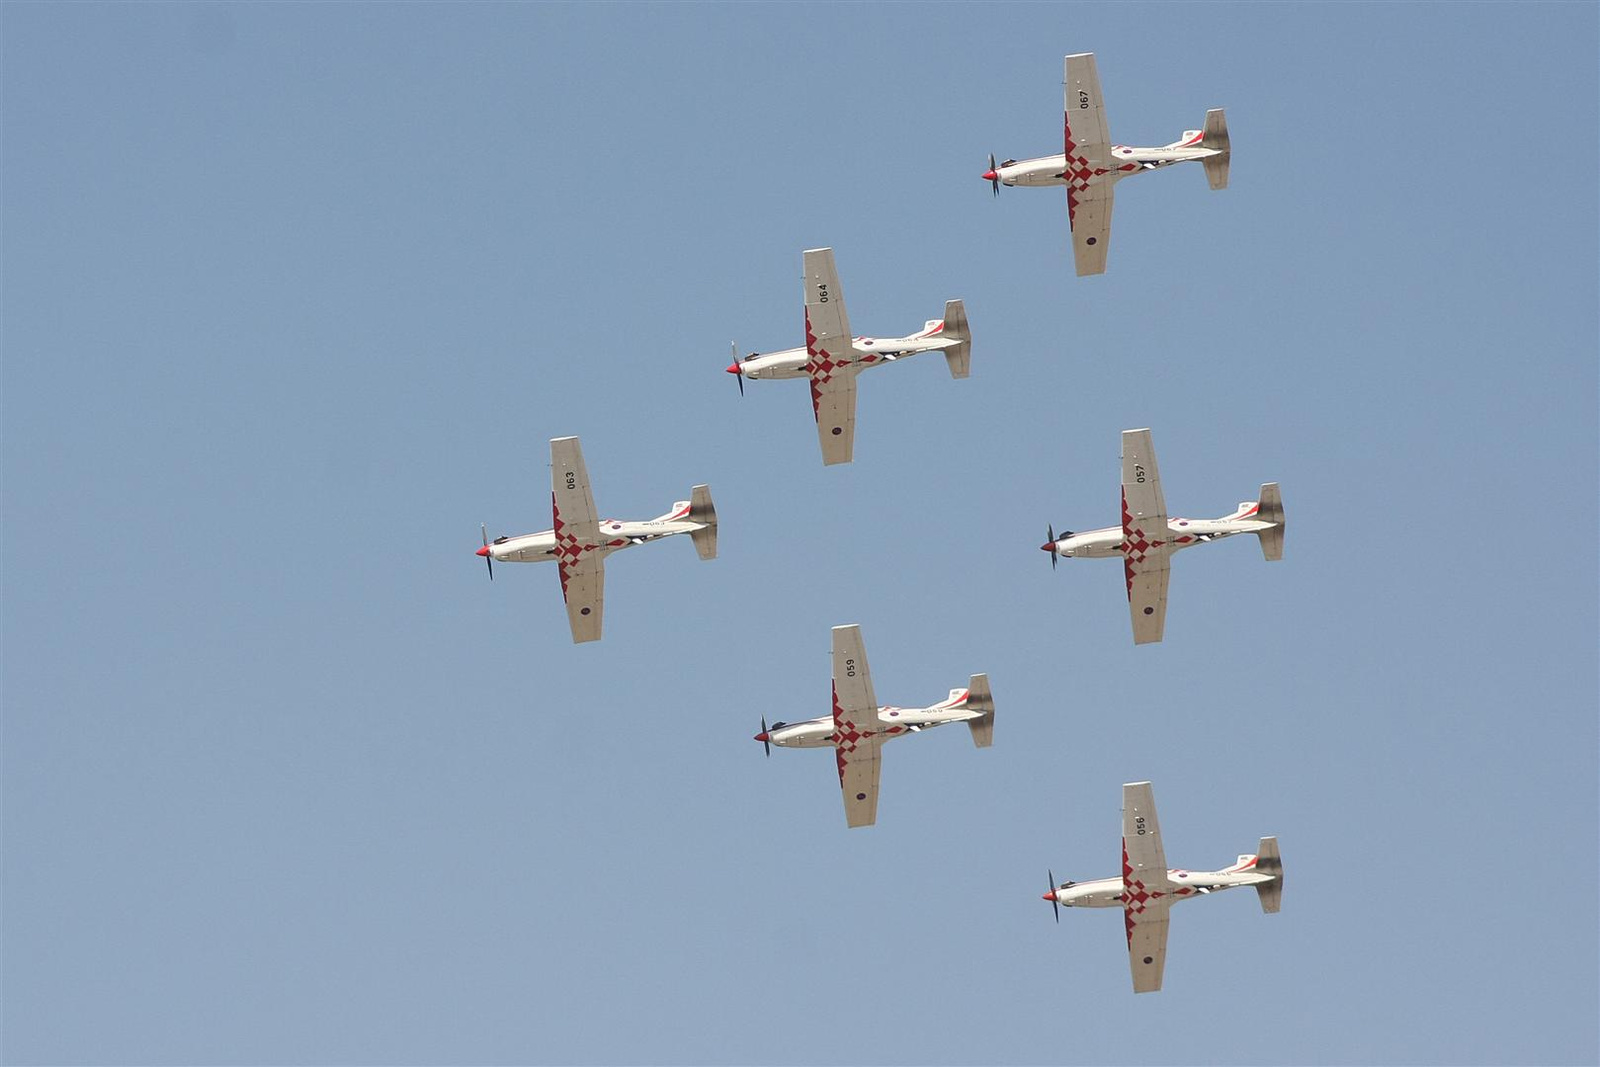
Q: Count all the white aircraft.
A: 6